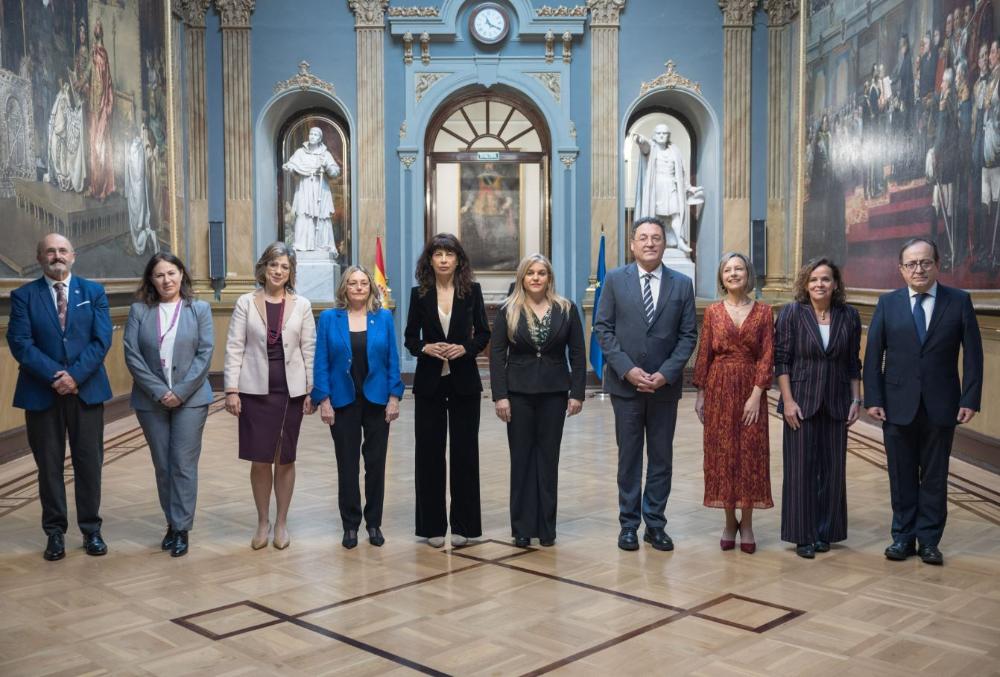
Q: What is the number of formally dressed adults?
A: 10